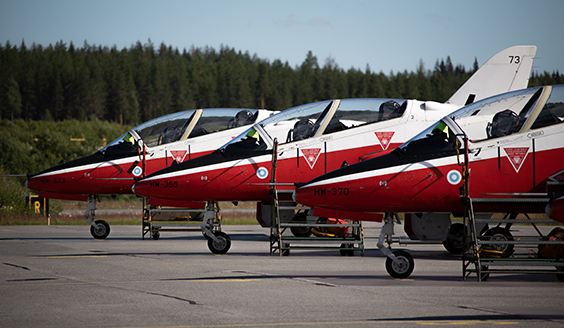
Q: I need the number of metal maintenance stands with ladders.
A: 3